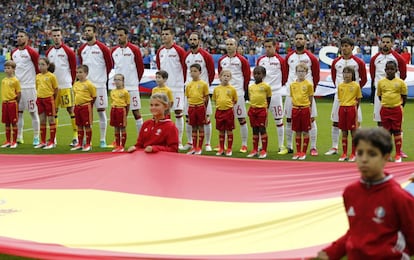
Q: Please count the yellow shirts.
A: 11